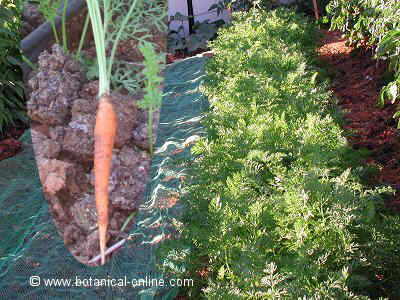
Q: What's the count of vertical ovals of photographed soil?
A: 1